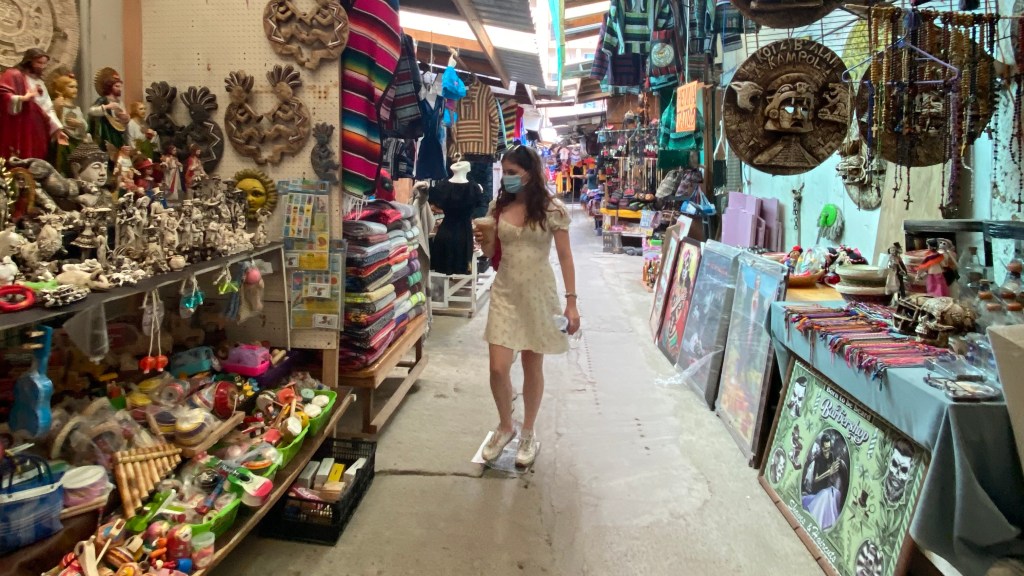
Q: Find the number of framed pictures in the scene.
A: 5